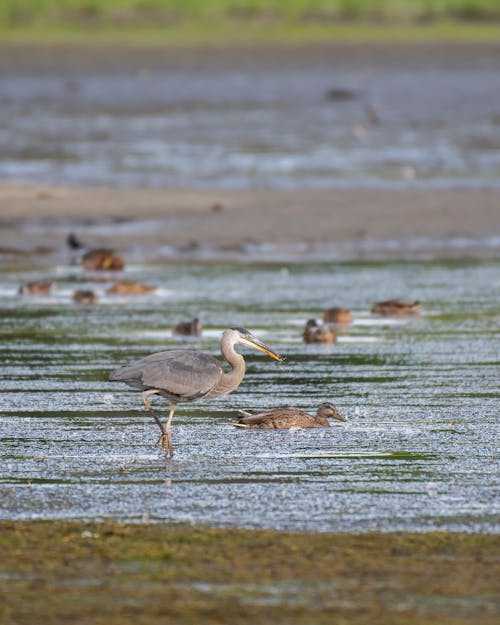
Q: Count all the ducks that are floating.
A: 9